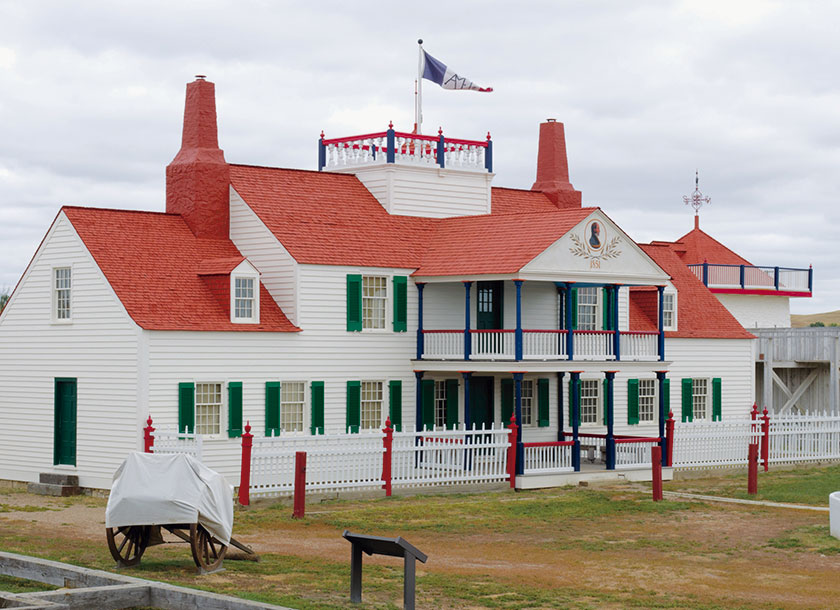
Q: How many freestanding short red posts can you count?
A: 3